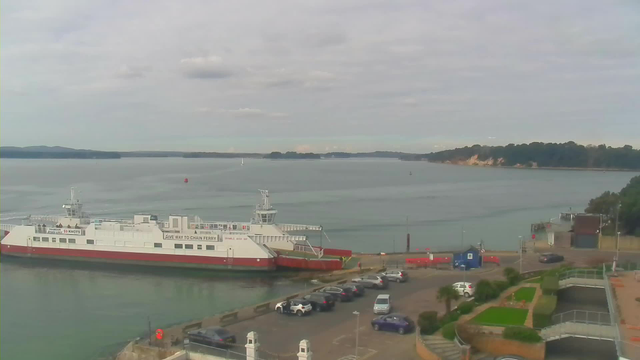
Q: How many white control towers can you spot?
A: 2